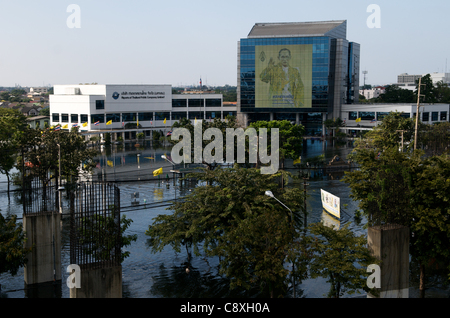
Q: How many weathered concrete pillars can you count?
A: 3